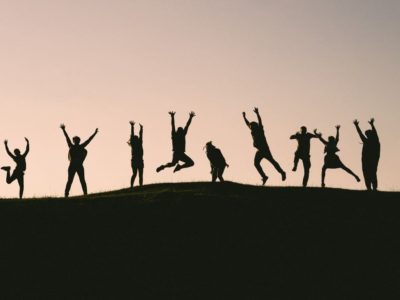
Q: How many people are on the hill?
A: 9